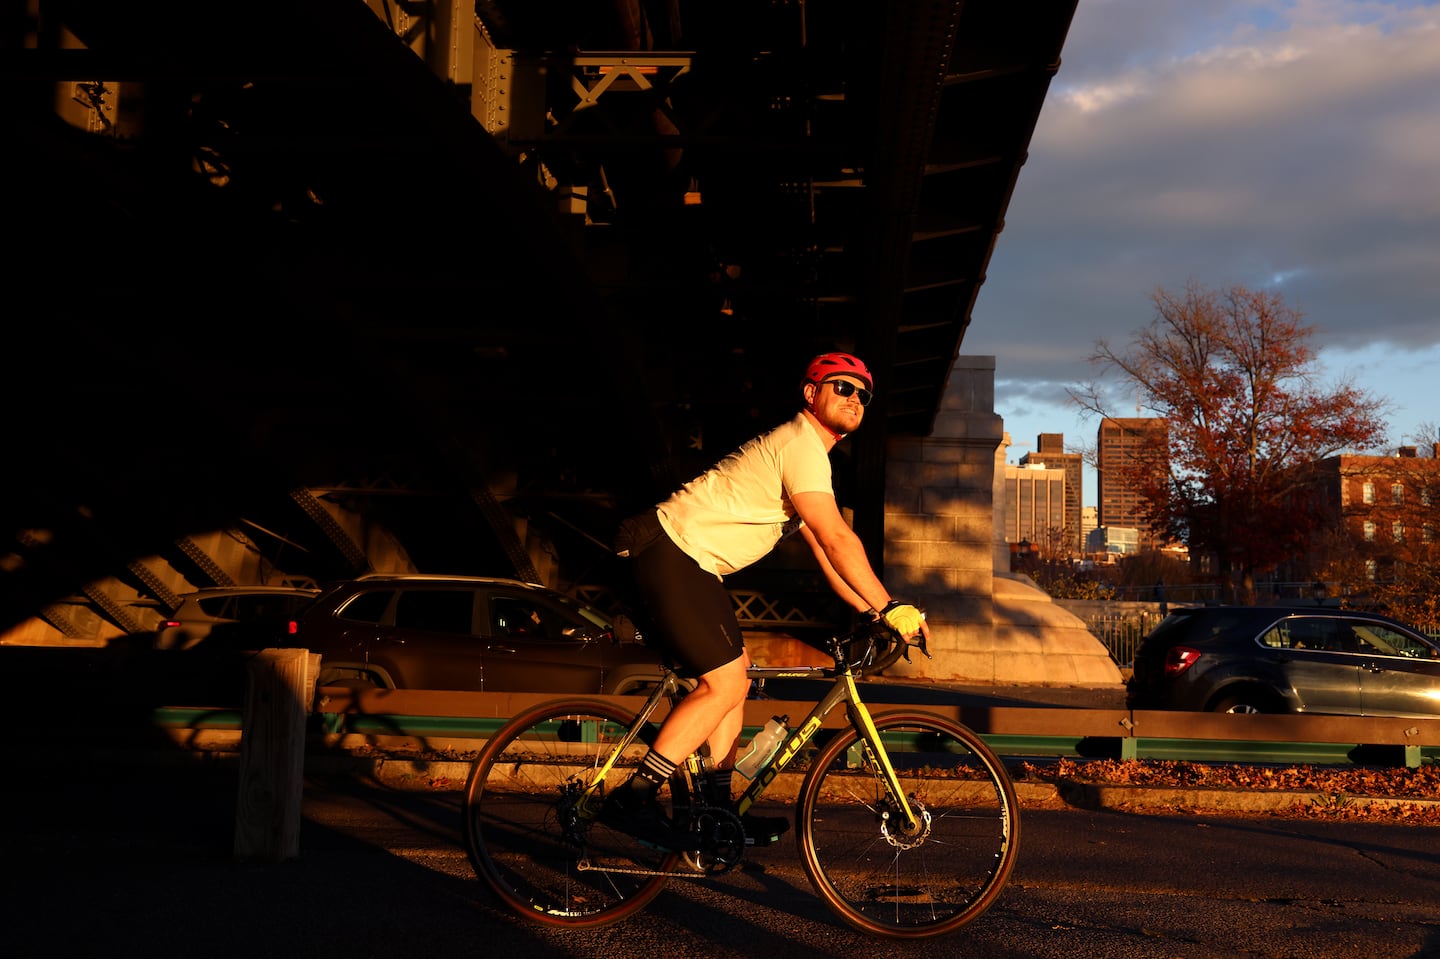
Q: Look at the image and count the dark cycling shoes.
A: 2